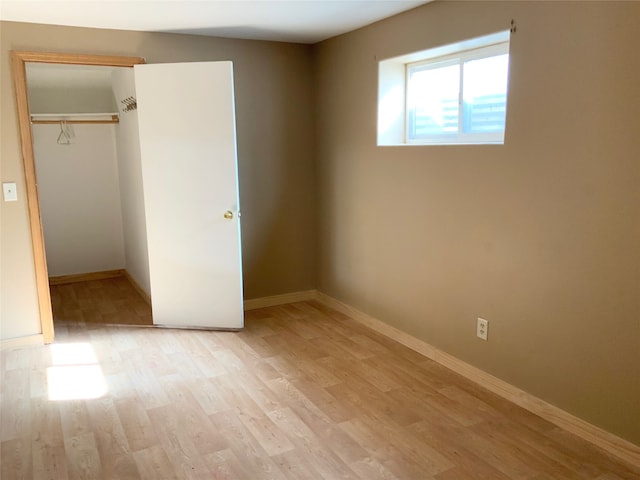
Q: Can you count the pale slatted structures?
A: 1